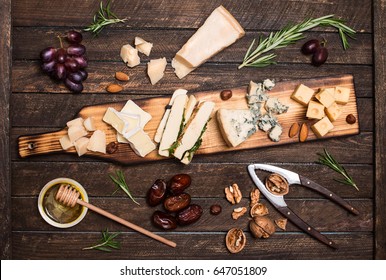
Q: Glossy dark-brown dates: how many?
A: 5